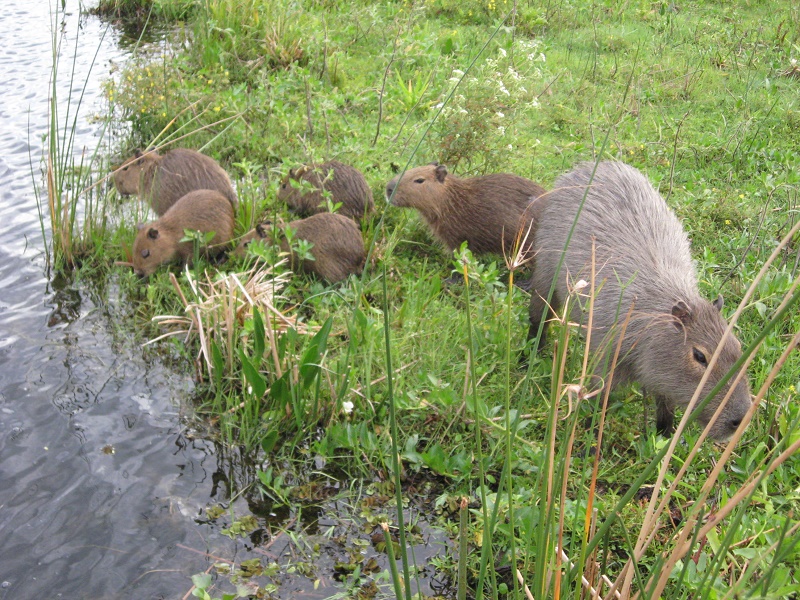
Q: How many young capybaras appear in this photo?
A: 5